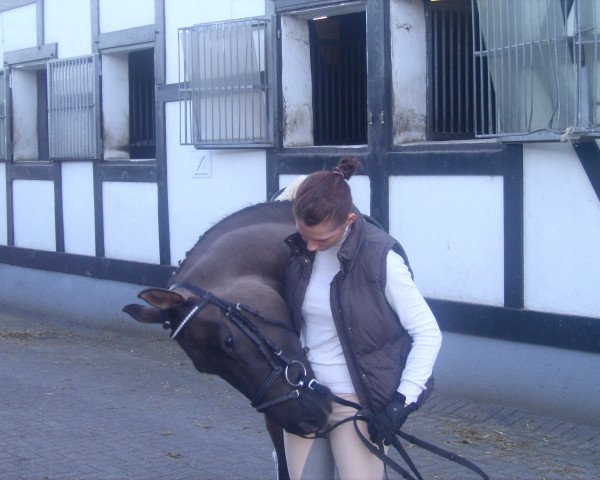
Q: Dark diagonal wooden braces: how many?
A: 1